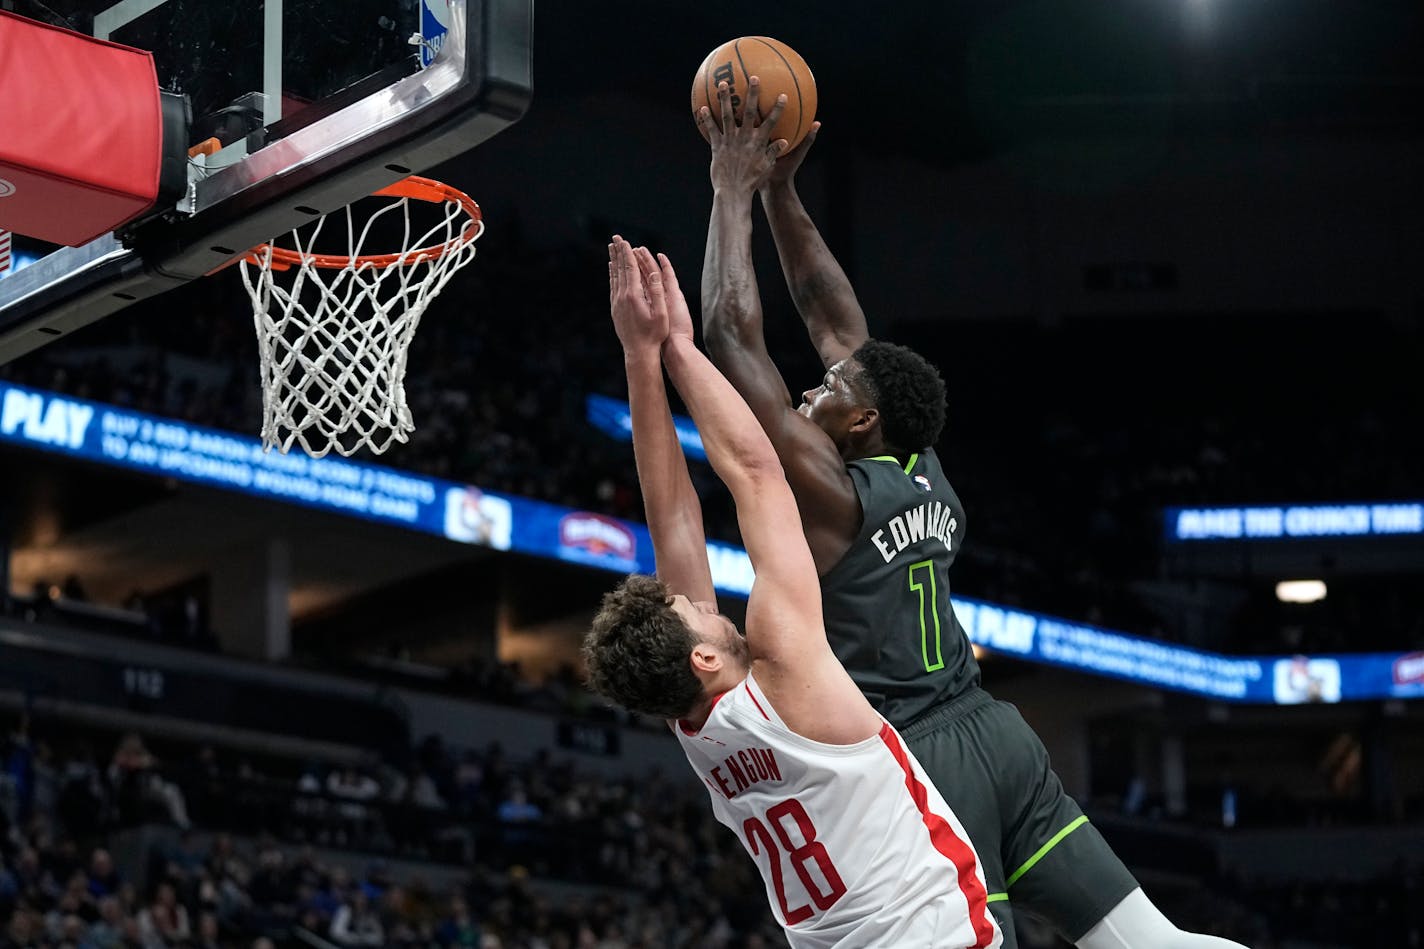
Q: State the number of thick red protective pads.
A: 1